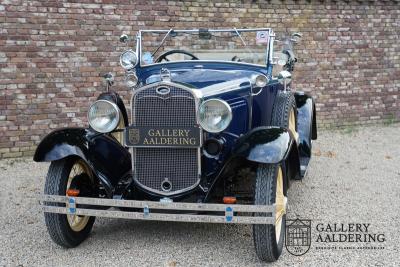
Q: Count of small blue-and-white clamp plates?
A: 2